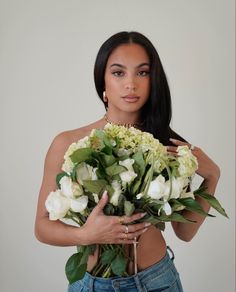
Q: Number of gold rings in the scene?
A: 2